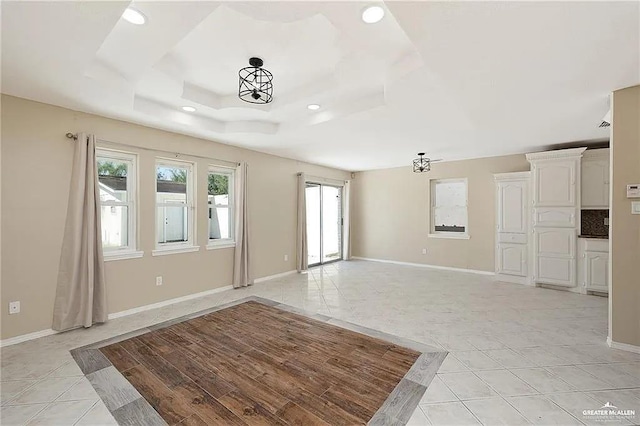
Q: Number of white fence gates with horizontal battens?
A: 0